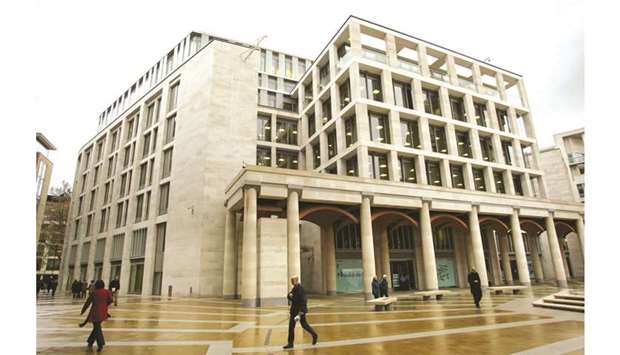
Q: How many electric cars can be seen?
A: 0